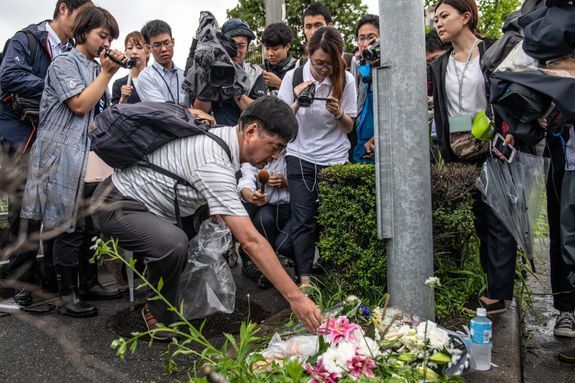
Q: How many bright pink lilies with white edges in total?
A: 3